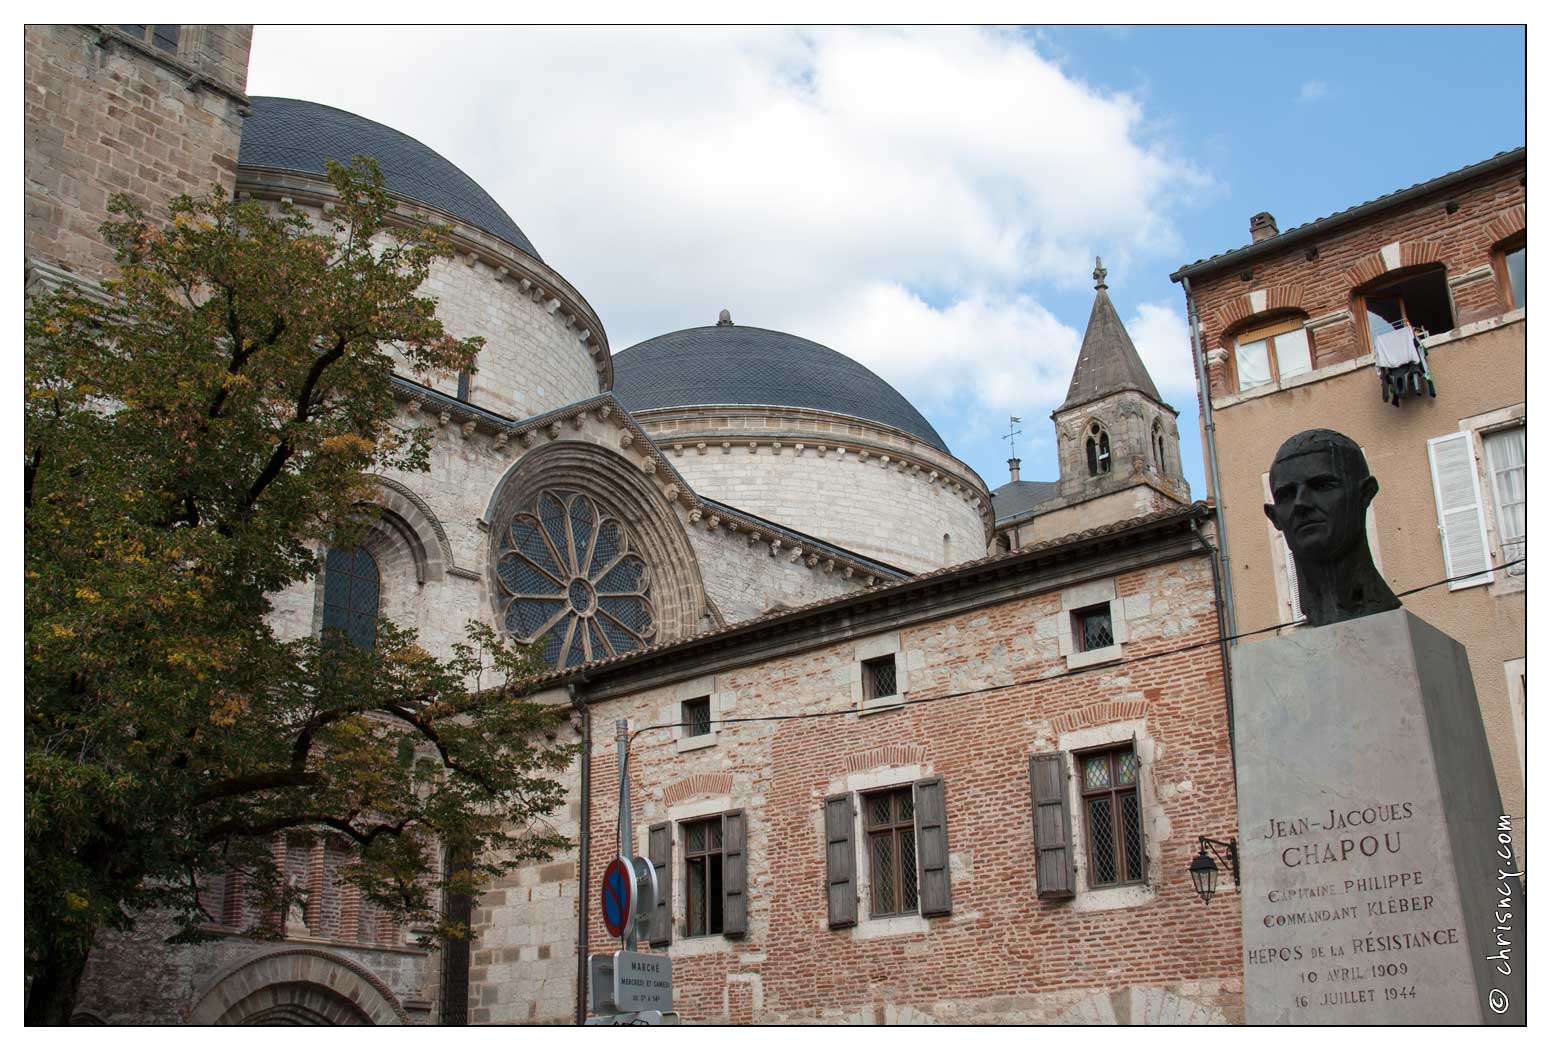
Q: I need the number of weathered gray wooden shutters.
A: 5